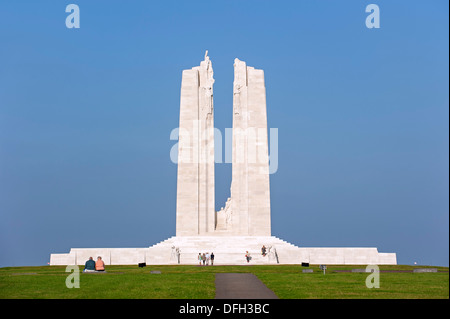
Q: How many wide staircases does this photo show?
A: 1